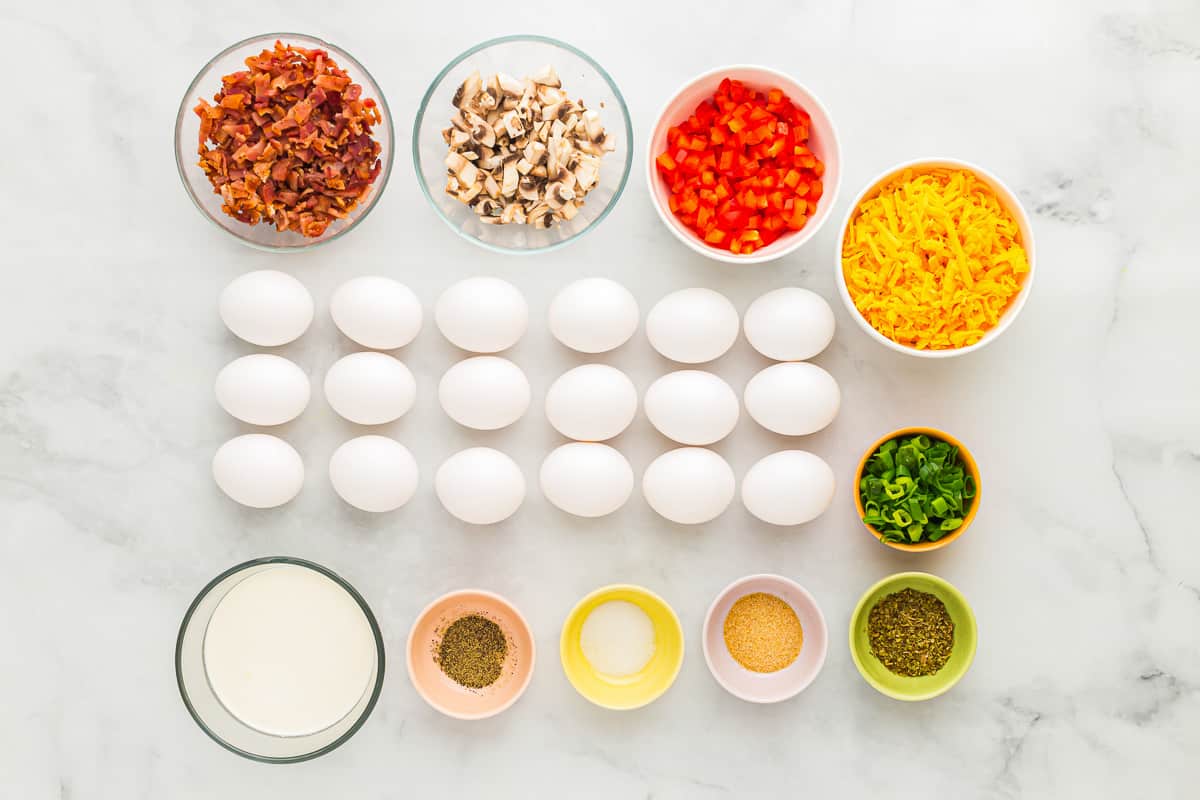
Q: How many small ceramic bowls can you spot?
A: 5